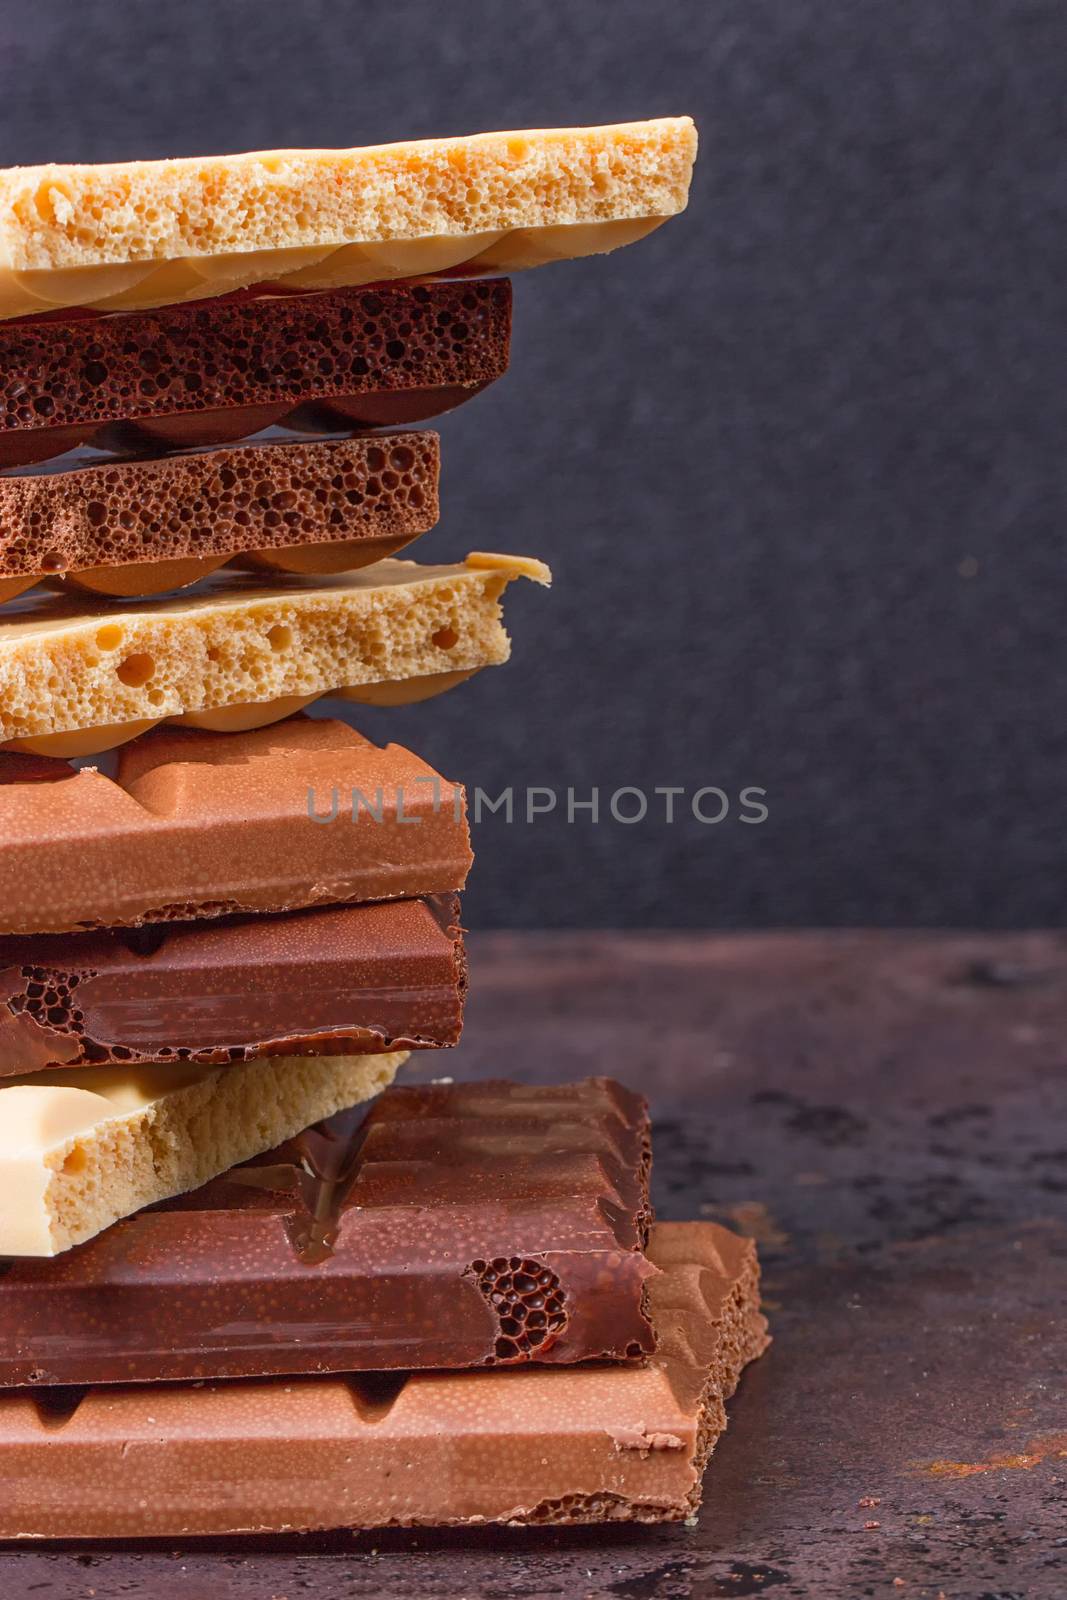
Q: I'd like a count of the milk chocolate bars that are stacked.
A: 3